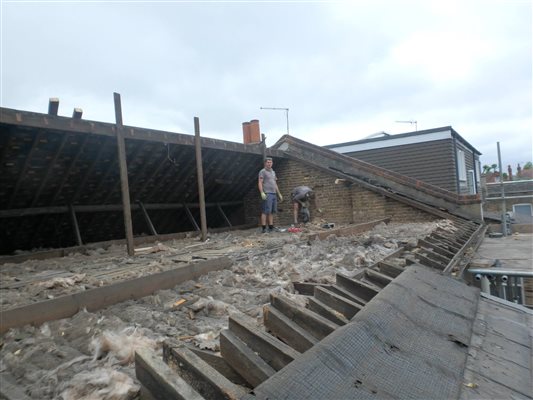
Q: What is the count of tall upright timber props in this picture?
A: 3